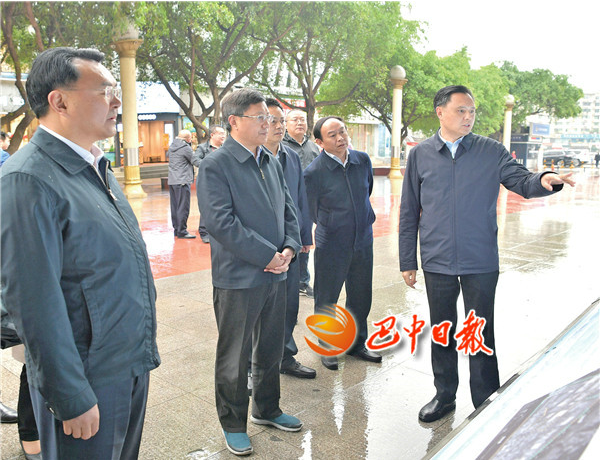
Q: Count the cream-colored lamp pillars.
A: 3